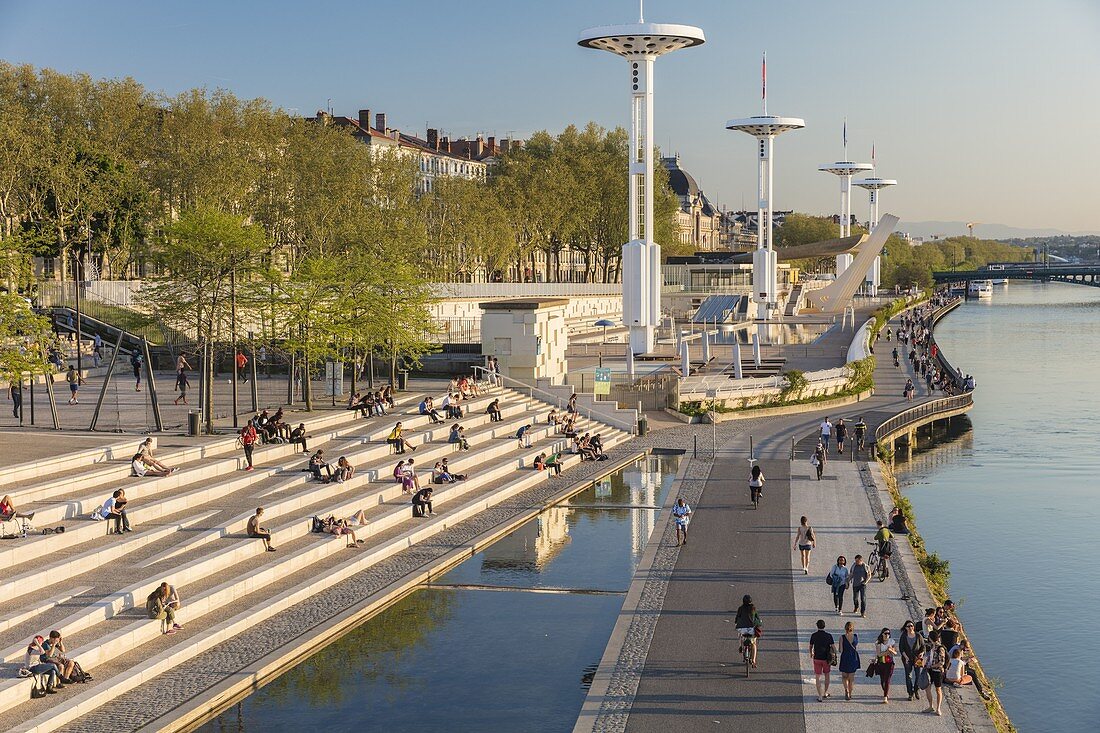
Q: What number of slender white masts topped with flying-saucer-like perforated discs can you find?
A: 4